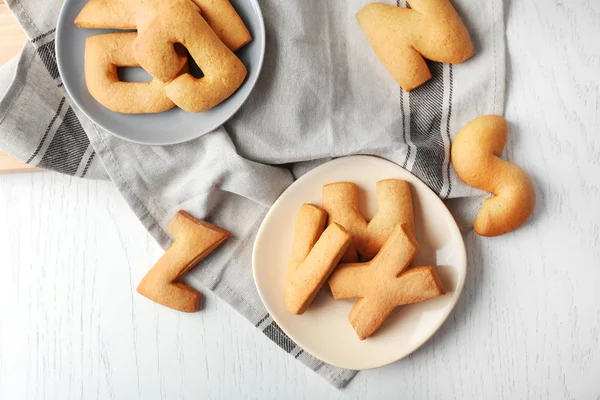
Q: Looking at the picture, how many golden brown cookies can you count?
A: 9